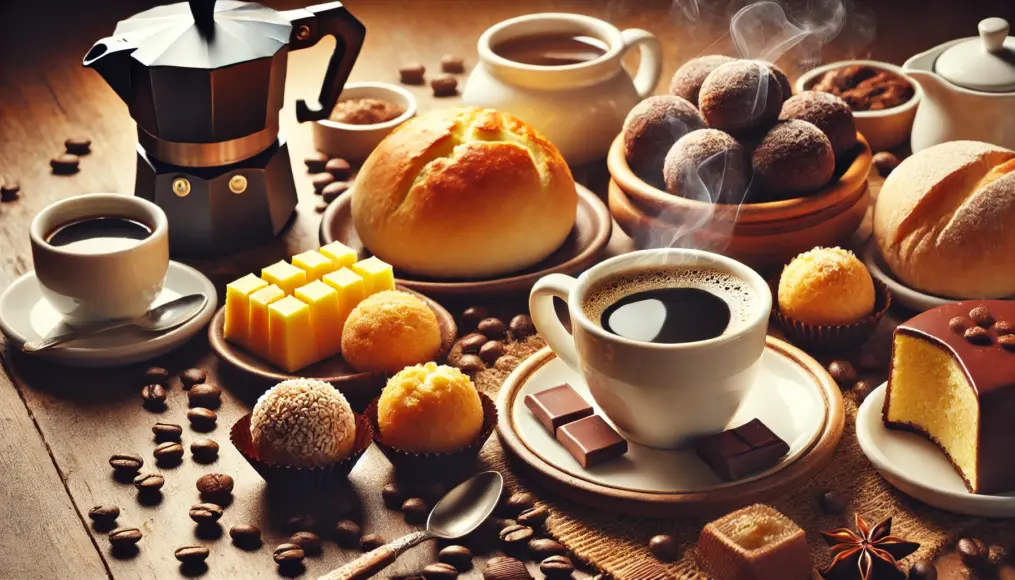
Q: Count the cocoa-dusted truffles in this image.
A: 7